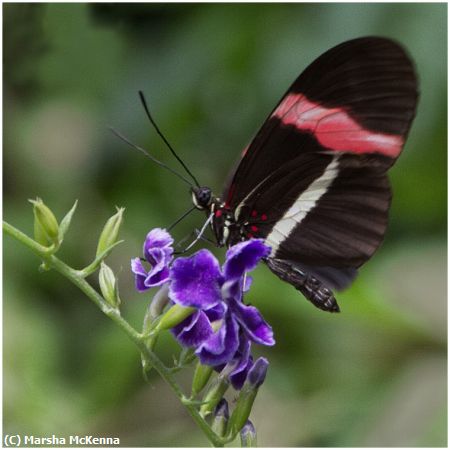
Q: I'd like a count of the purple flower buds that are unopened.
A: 3